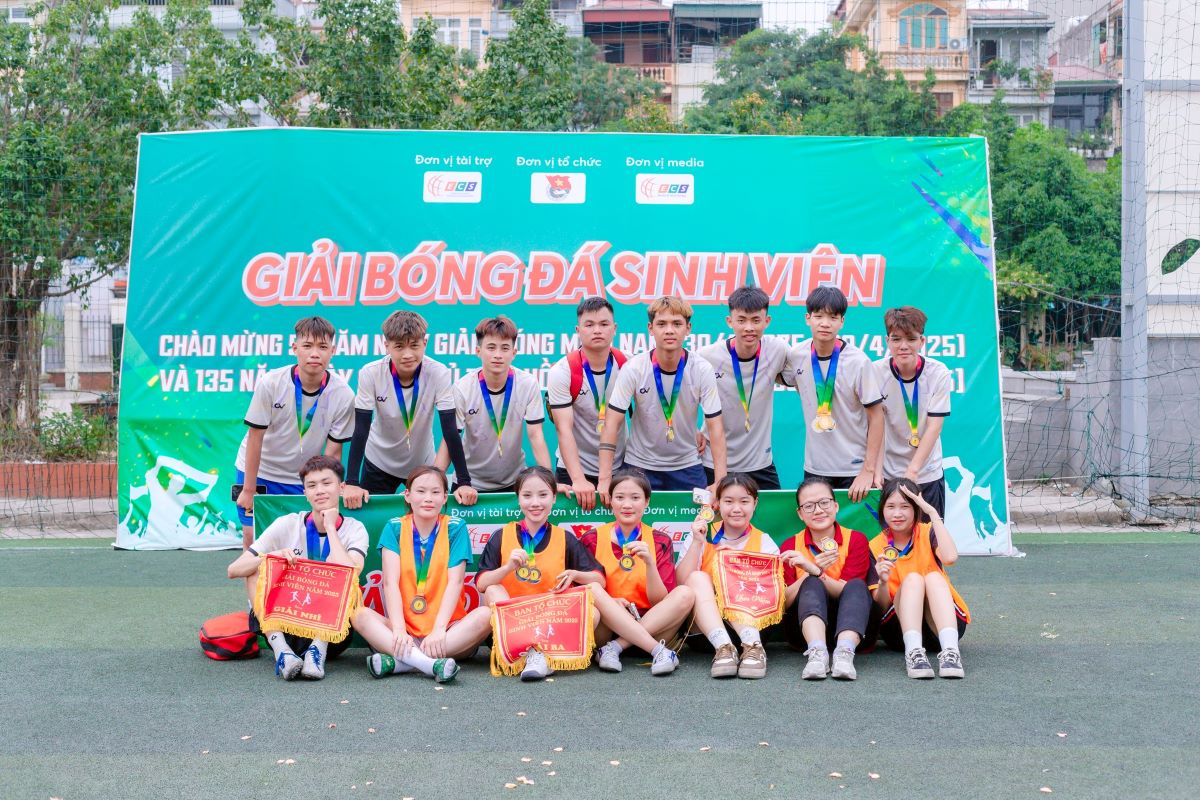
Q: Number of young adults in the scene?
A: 15